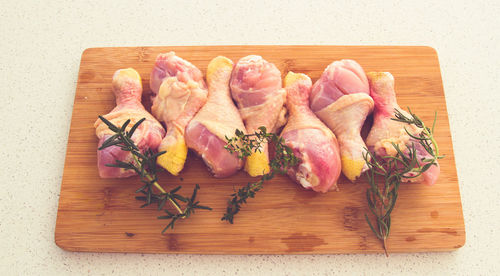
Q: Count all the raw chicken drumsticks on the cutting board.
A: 7